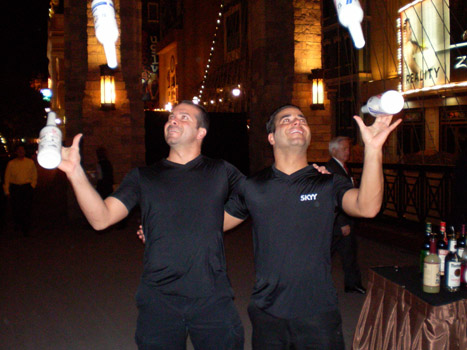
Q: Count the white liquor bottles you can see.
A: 4